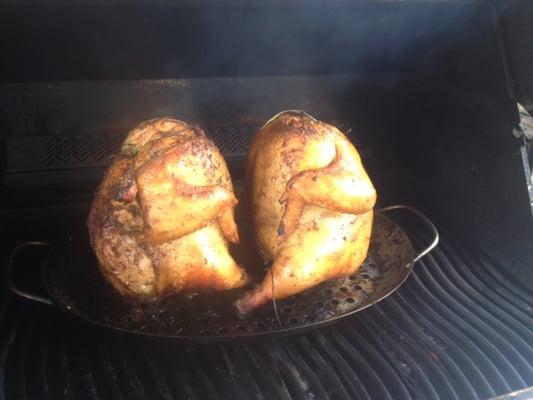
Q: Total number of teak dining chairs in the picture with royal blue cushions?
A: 0